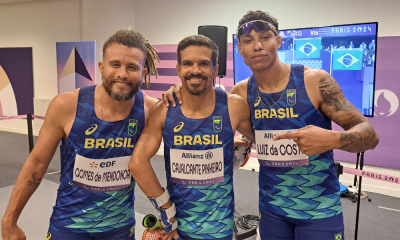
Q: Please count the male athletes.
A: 3